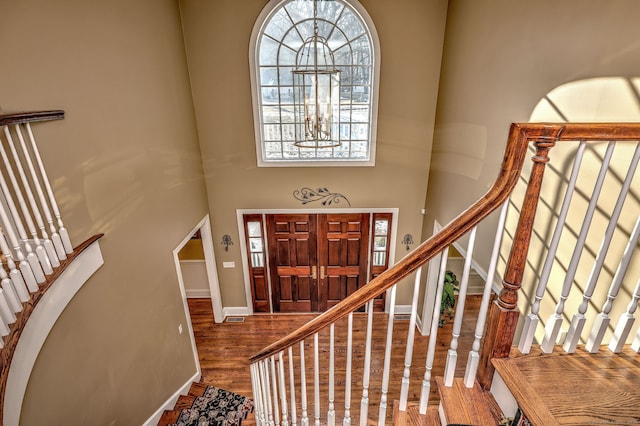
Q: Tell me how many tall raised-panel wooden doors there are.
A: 2